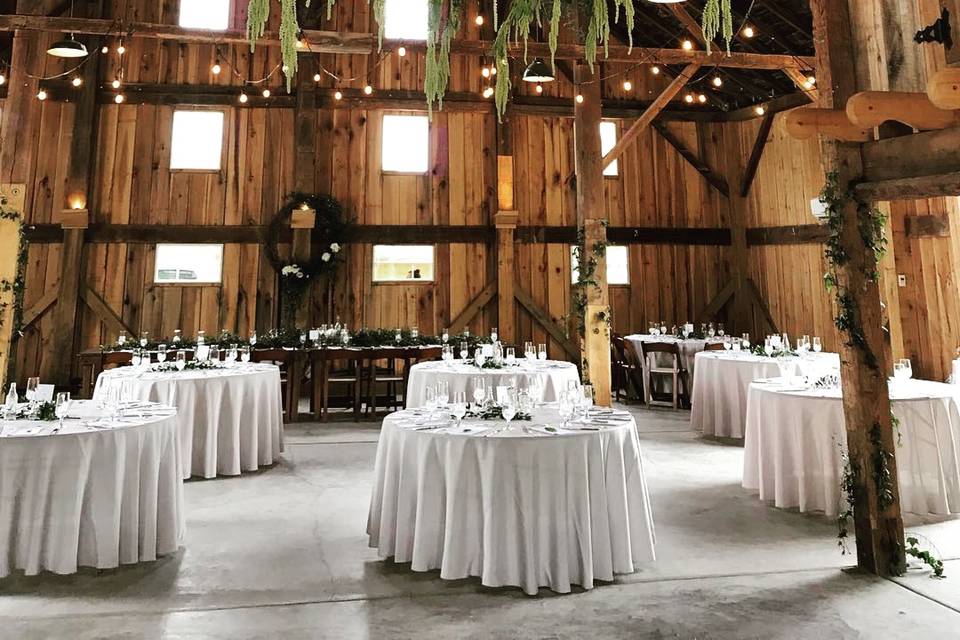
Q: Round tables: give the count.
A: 7